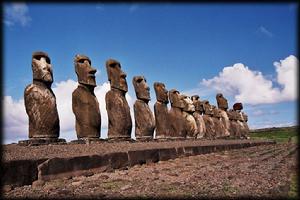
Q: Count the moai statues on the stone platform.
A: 15